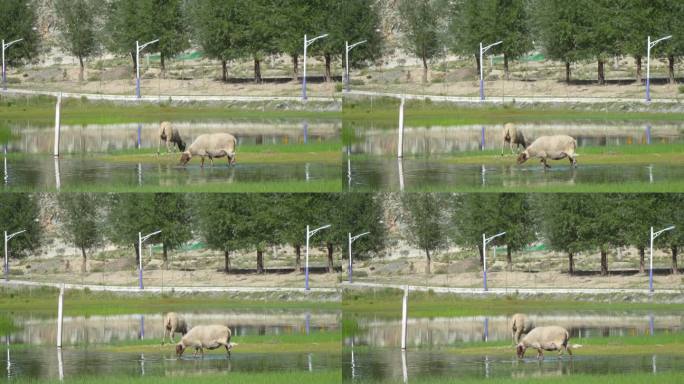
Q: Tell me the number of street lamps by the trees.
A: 12